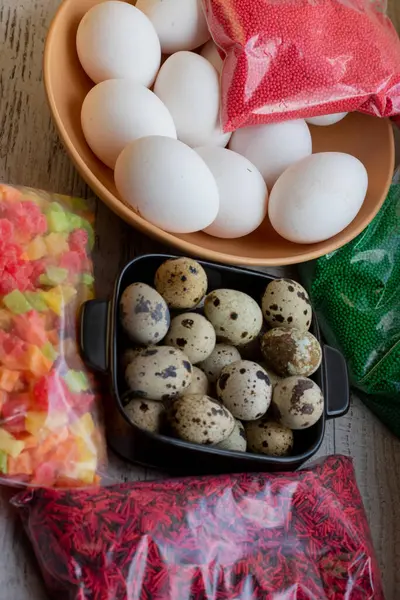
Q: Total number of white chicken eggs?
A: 10